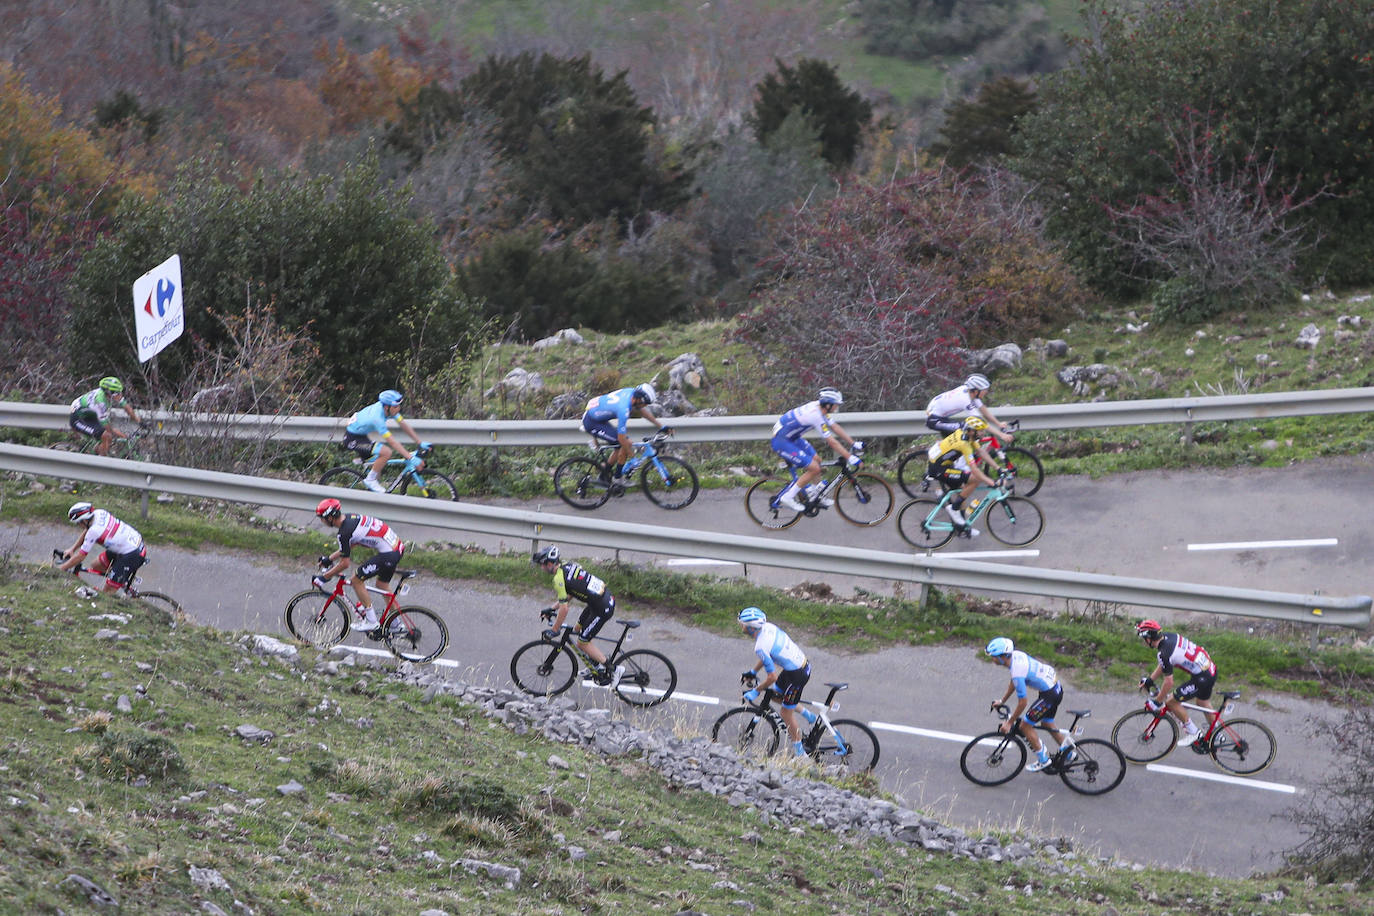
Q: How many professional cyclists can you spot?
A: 12